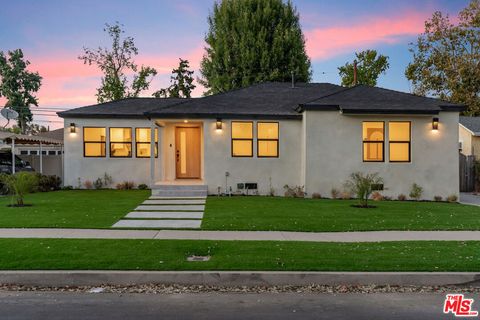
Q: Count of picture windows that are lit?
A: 7